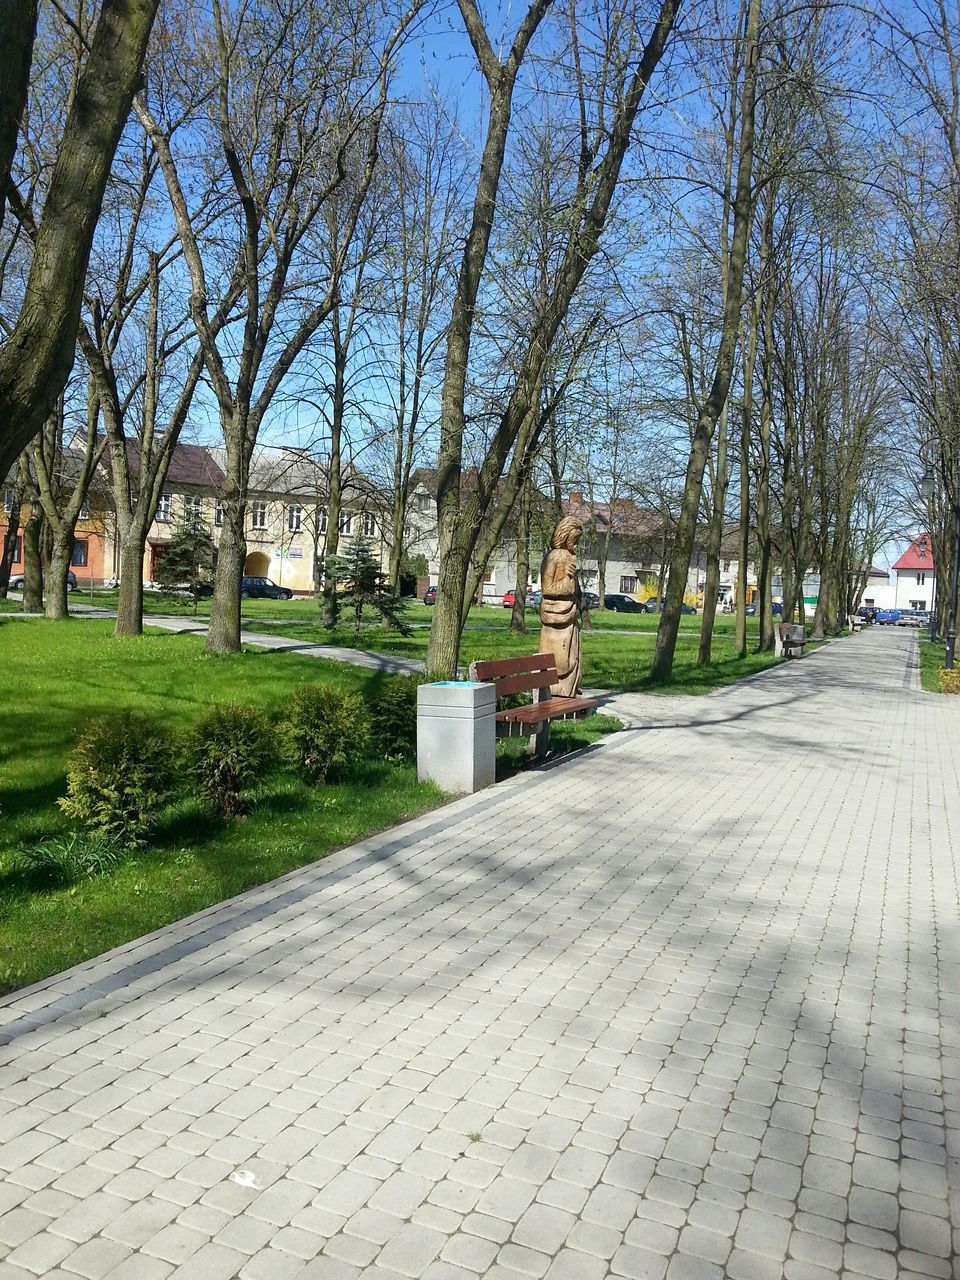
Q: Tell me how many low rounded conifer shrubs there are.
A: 4